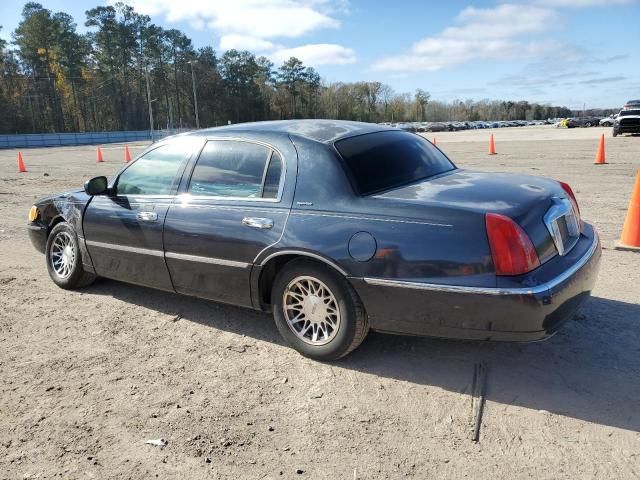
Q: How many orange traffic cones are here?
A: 7